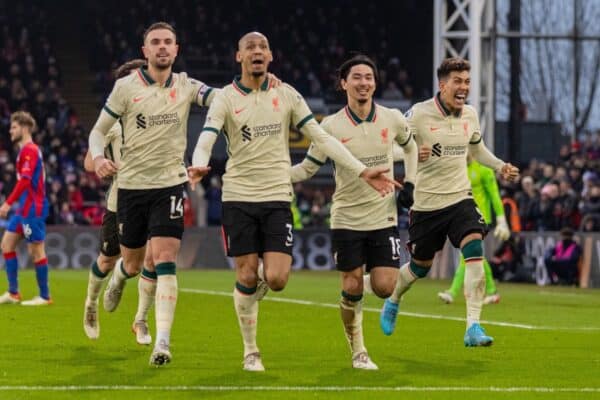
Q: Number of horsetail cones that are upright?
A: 0